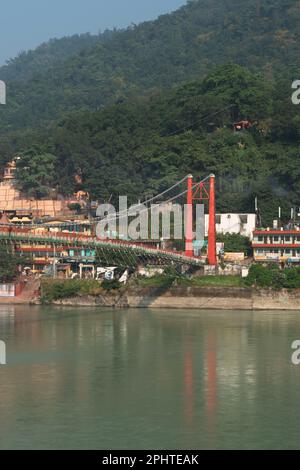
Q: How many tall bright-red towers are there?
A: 2